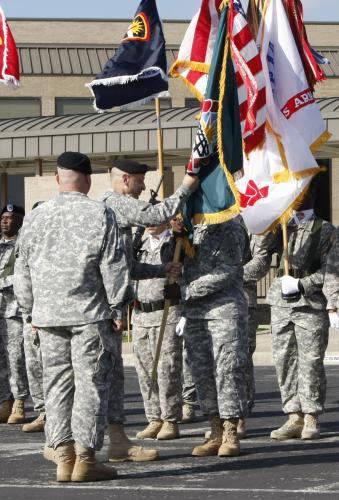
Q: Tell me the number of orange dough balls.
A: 0